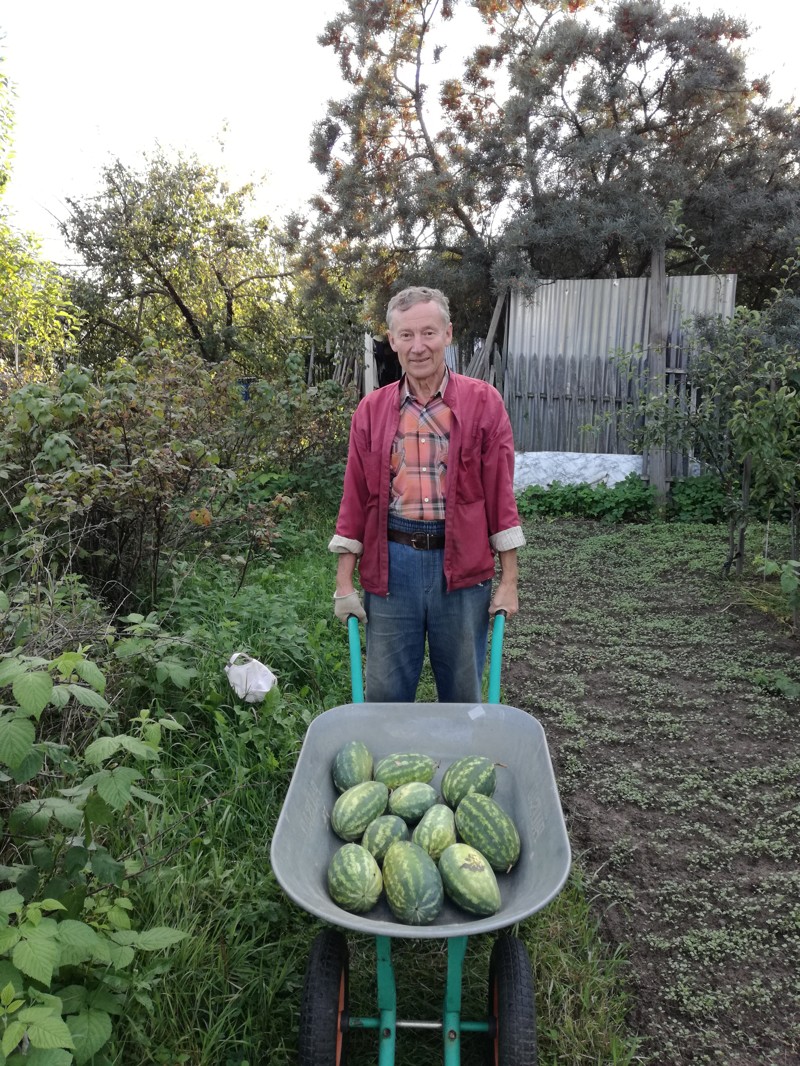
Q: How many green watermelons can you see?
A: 11